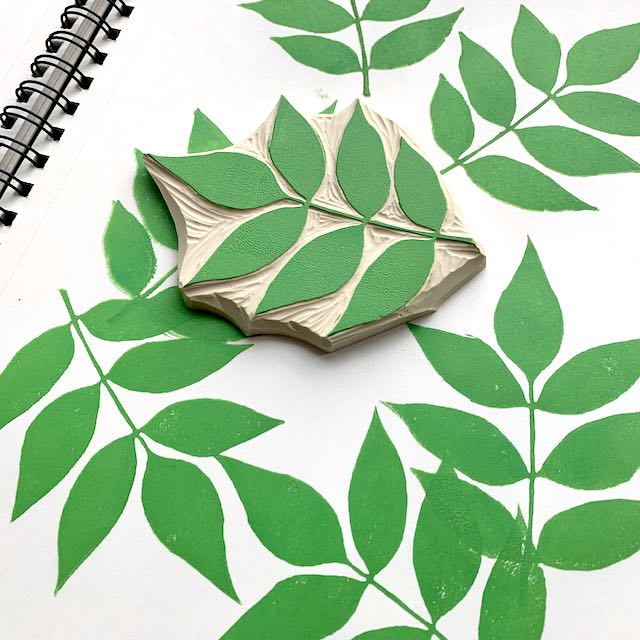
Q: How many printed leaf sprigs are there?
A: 6